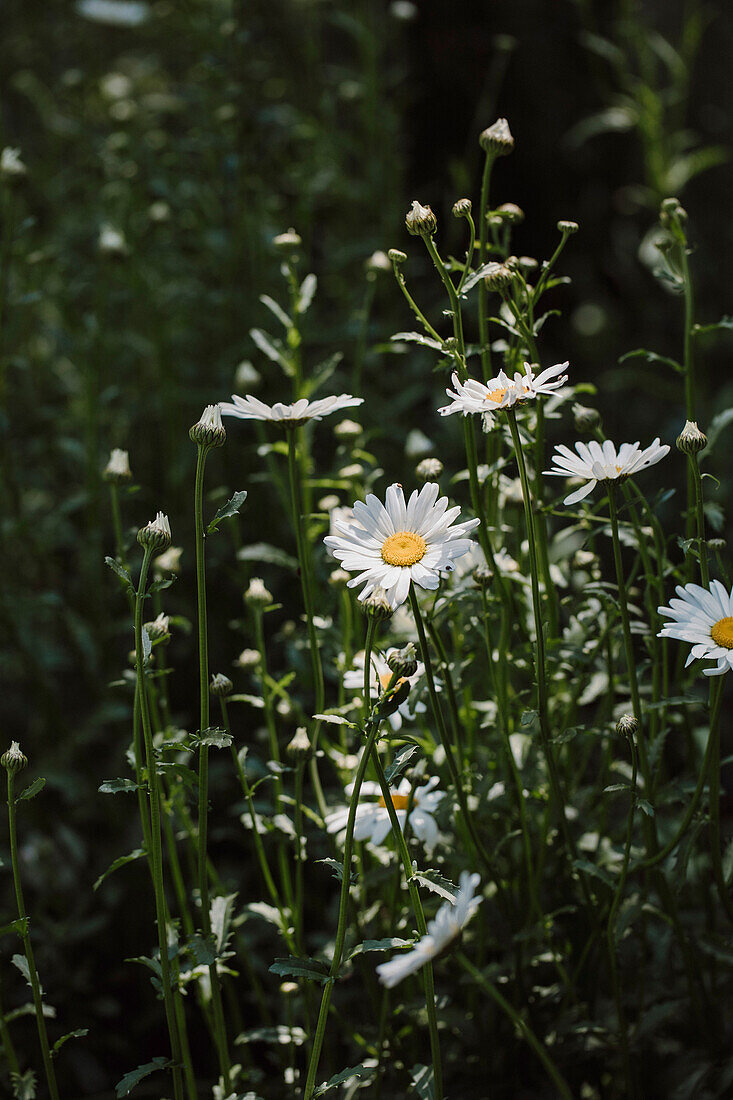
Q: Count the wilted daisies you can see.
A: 0